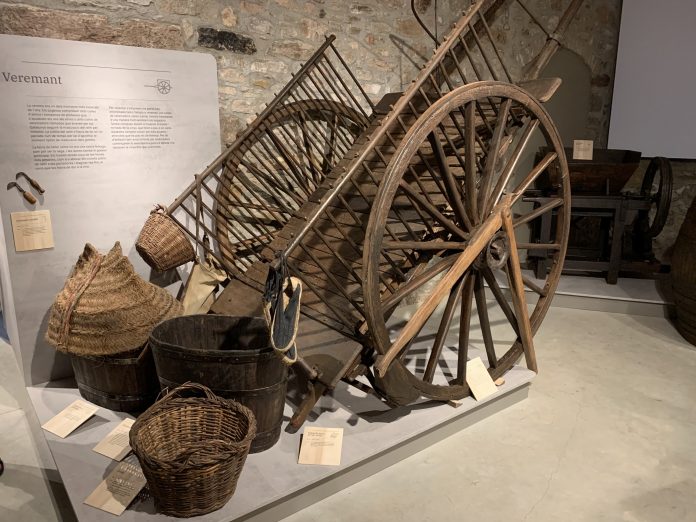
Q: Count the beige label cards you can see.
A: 7